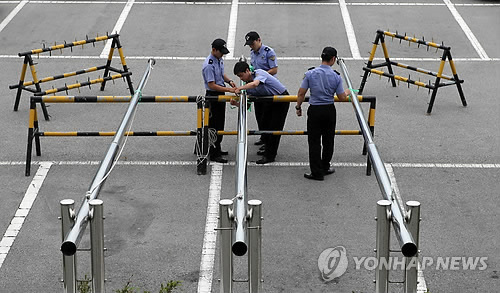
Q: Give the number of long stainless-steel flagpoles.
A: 3